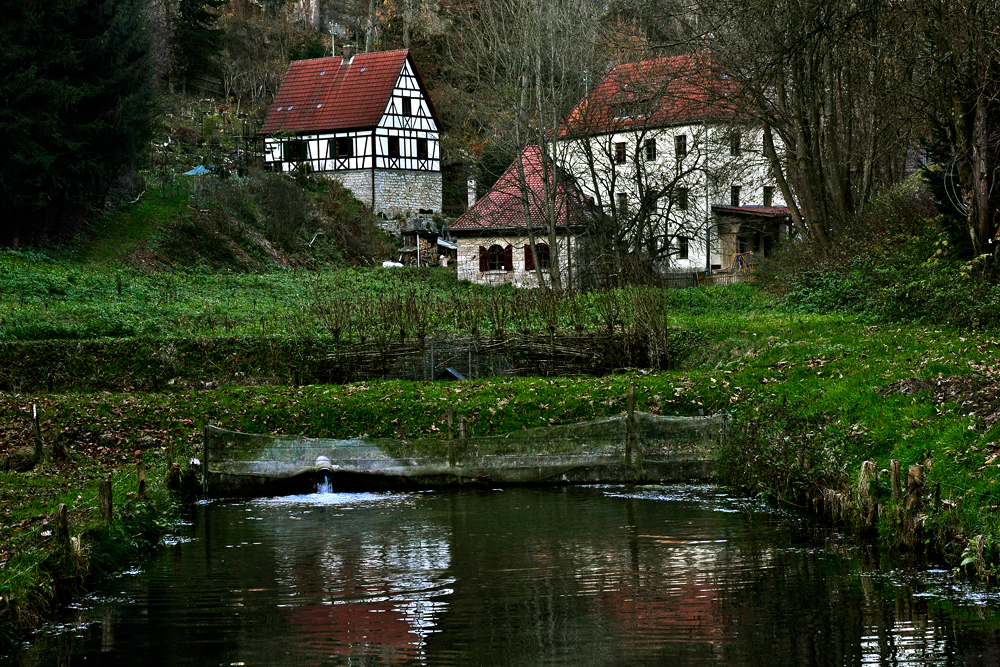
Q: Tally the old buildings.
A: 3